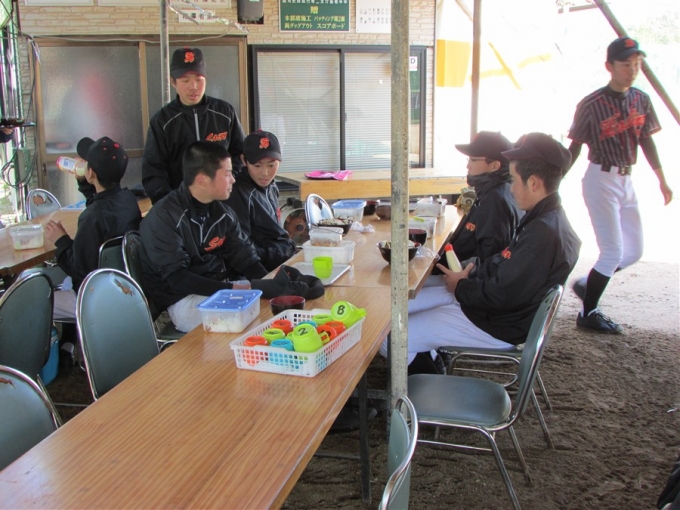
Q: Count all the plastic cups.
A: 12